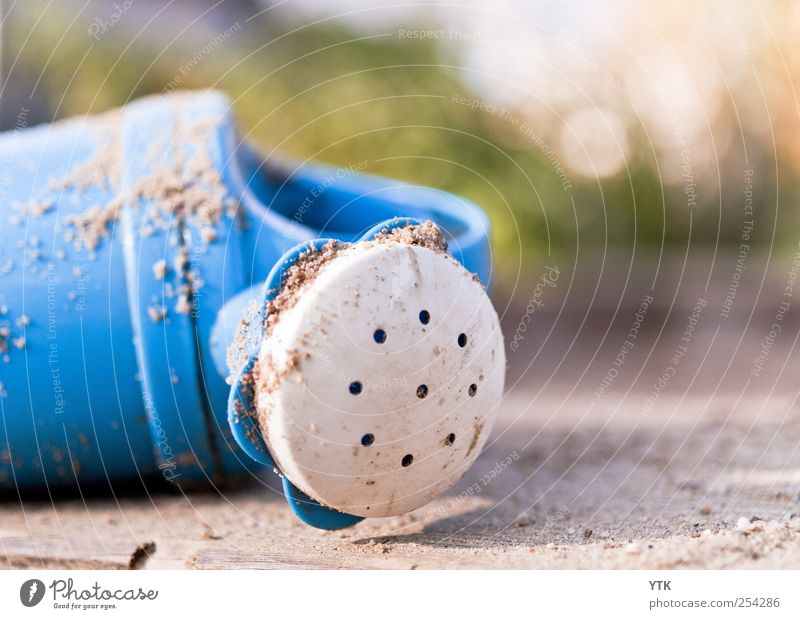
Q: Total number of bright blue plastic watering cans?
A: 1